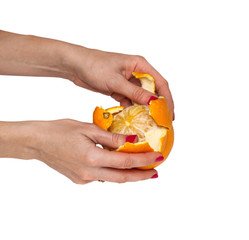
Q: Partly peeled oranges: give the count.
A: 1